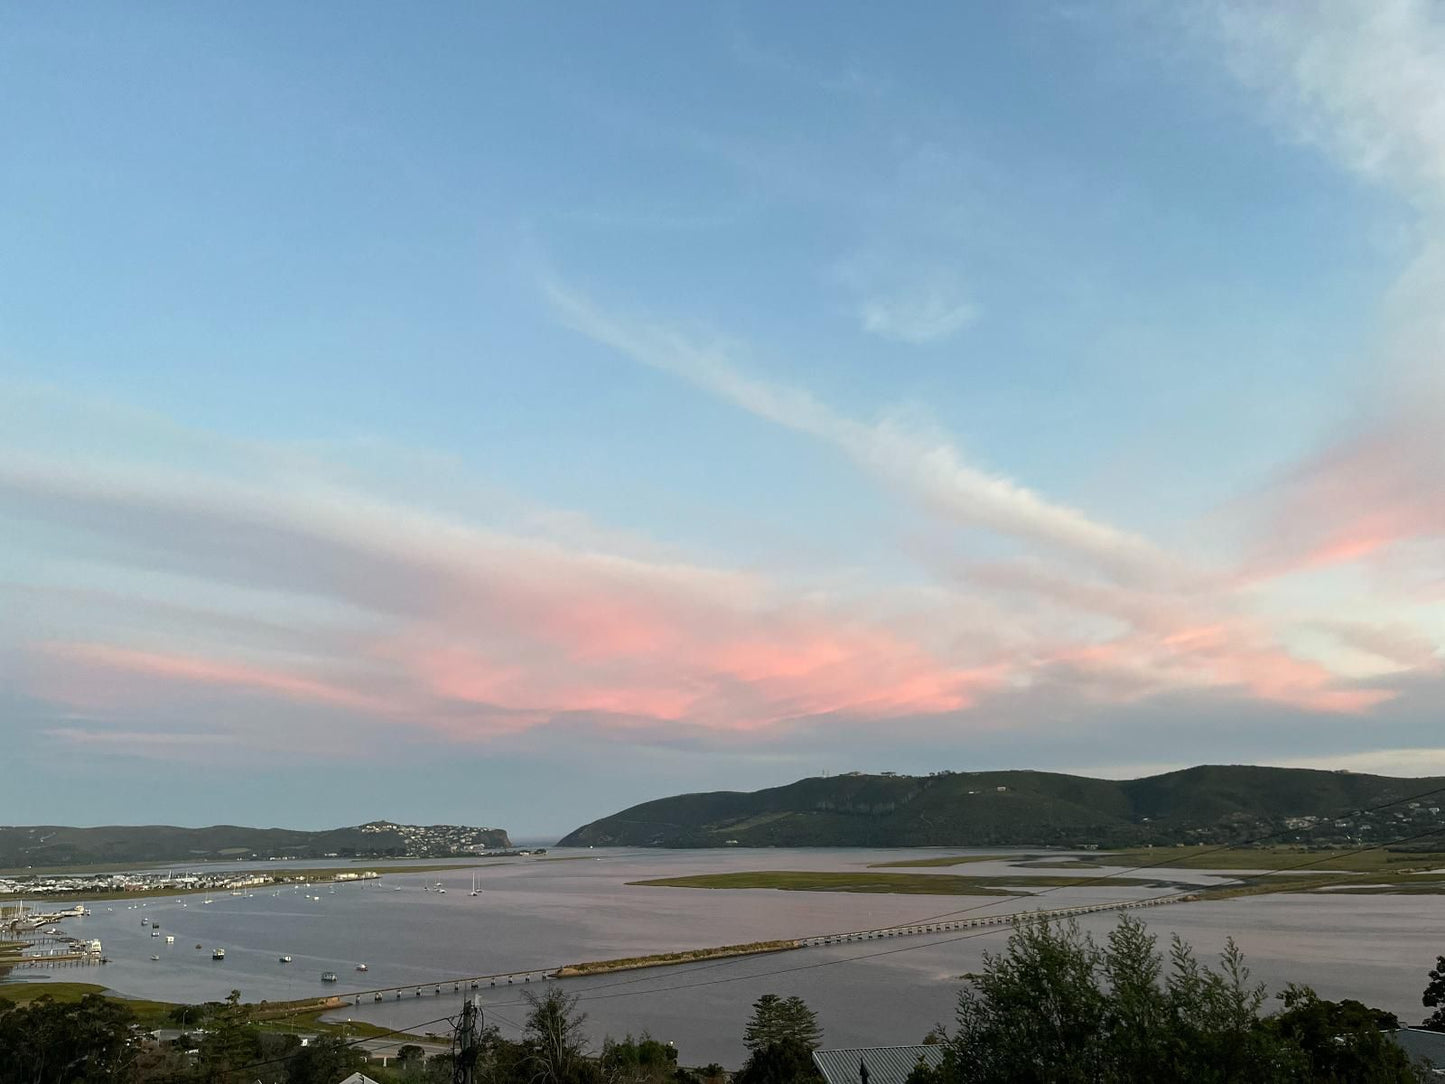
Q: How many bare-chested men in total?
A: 0